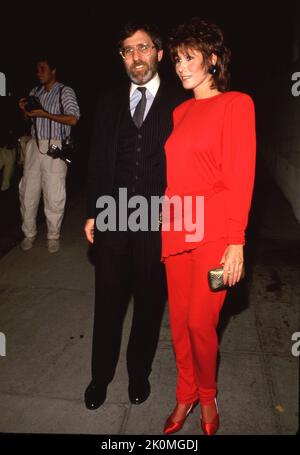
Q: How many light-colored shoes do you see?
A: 2